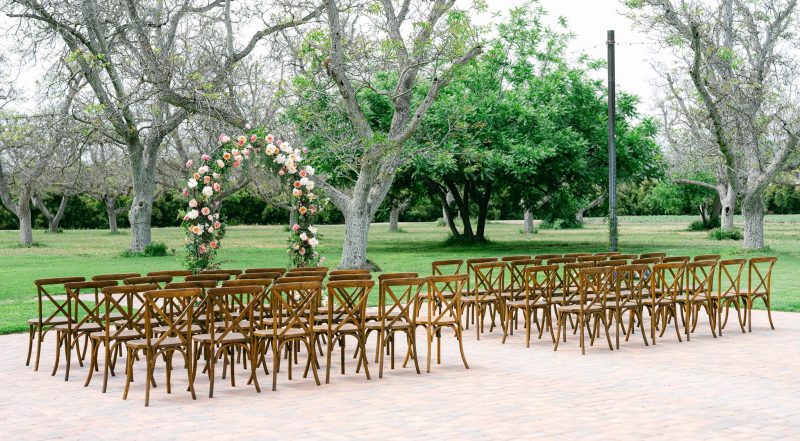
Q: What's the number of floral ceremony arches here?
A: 1